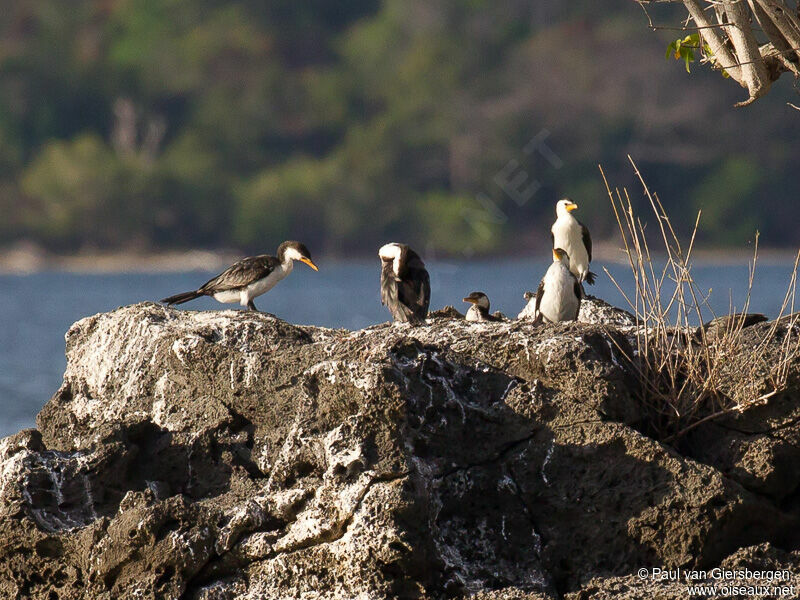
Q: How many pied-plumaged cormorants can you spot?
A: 5